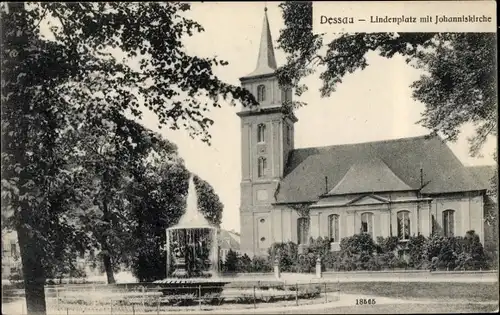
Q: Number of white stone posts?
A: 2